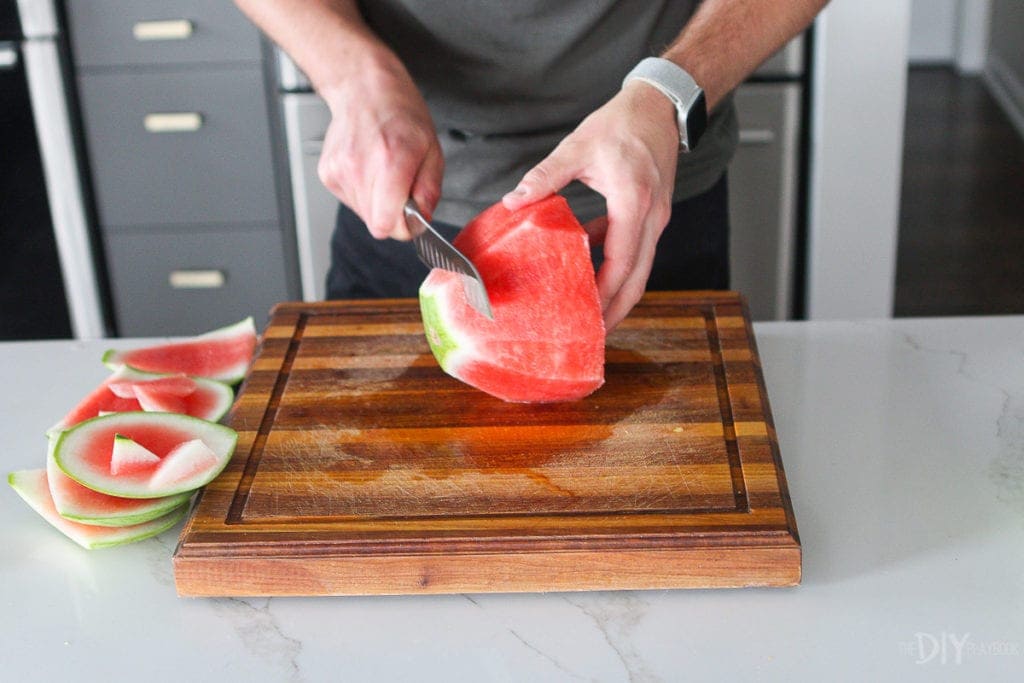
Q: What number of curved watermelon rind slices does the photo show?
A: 5